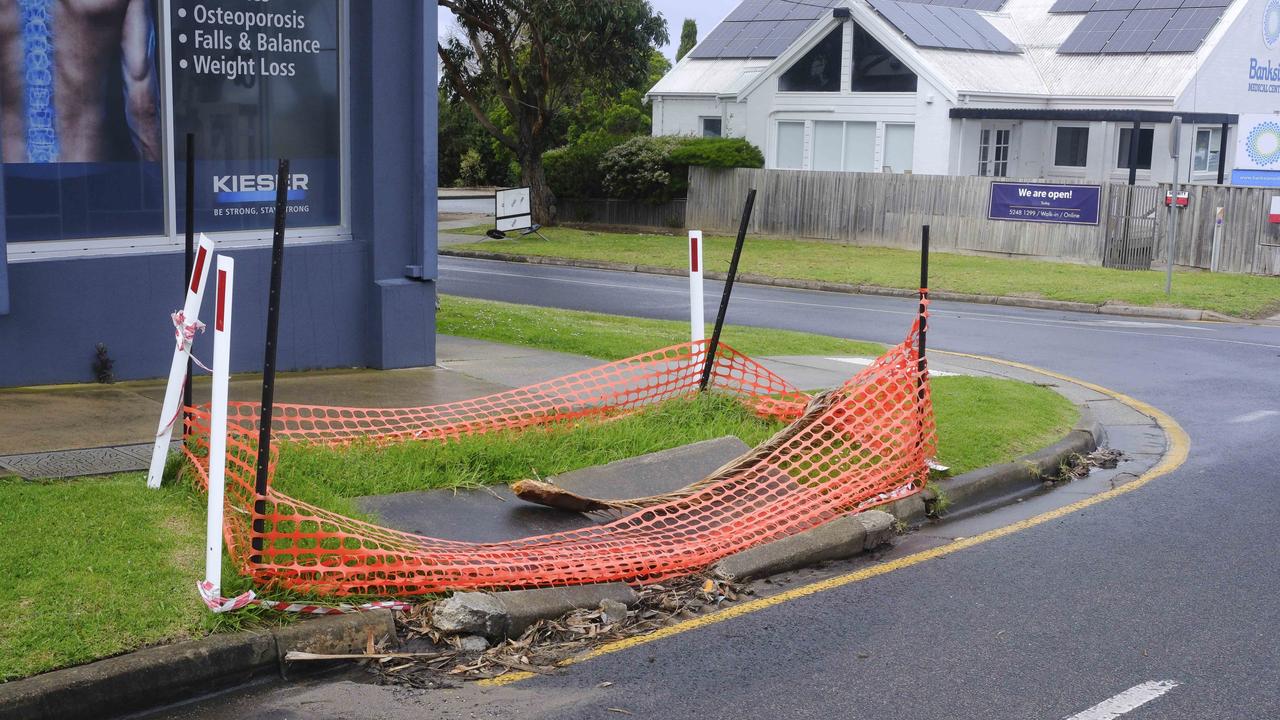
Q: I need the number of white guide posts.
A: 3